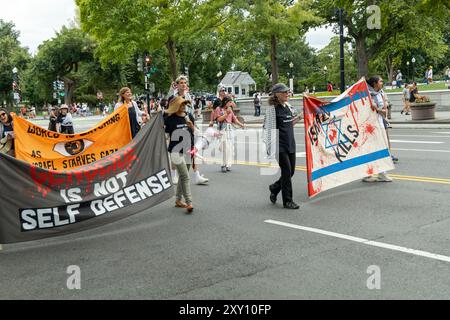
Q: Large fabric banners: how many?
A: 3